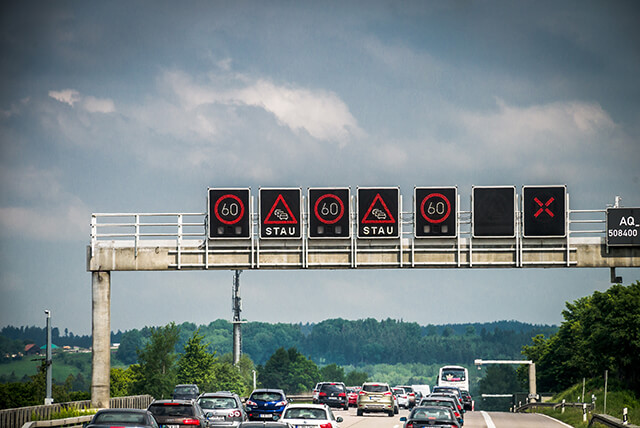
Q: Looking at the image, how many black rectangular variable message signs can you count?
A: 7